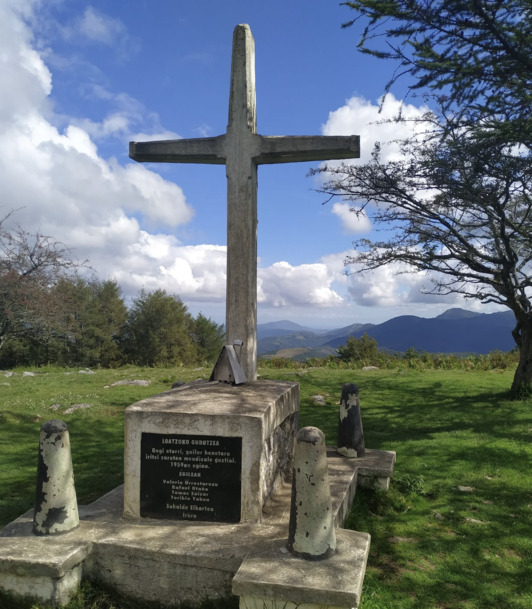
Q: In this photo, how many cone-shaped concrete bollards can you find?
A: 3